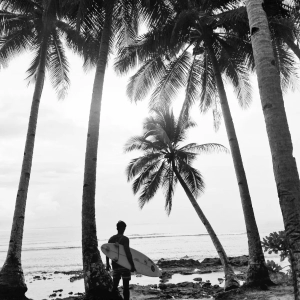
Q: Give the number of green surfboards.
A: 0